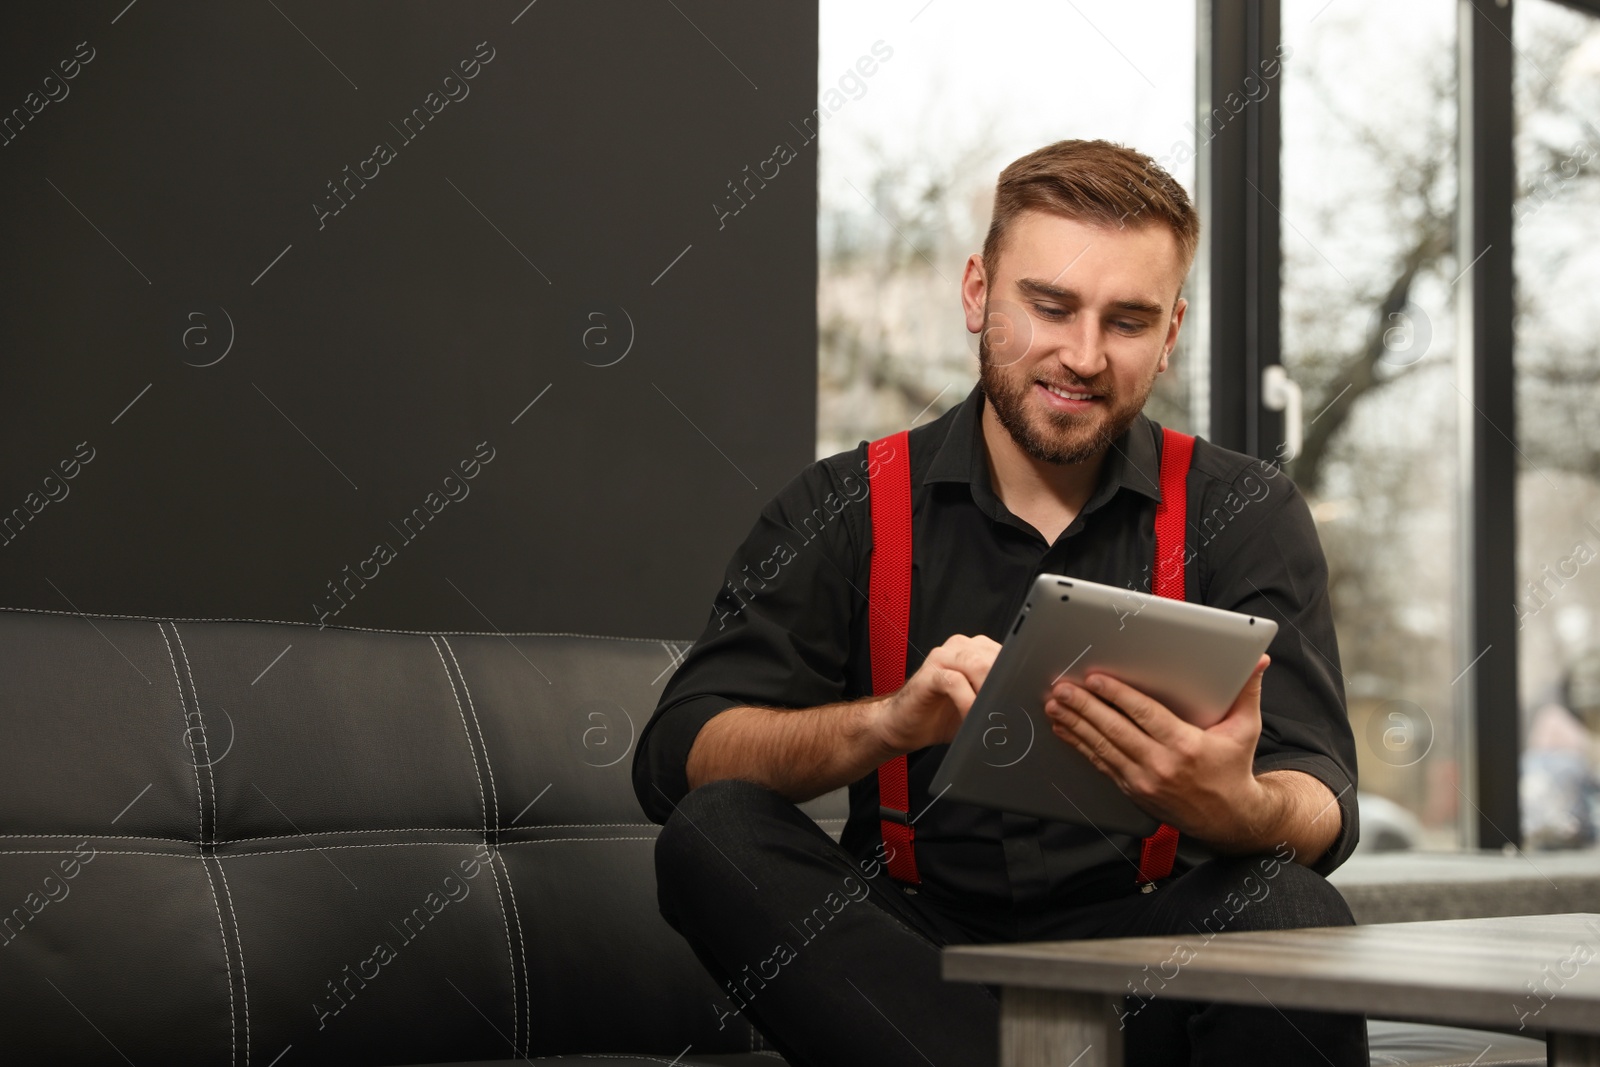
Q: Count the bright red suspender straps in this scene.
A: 2